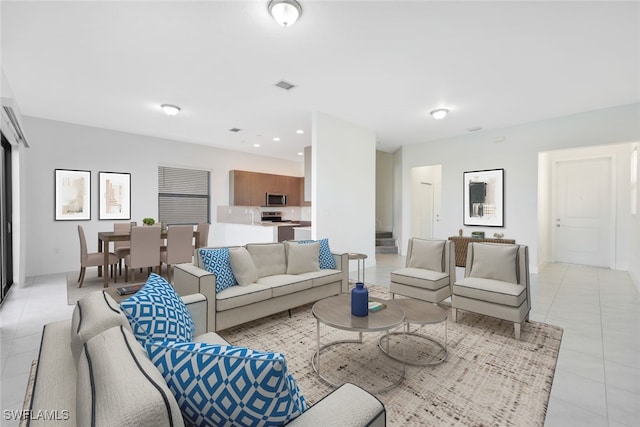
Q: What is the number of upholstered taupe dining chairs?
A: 6